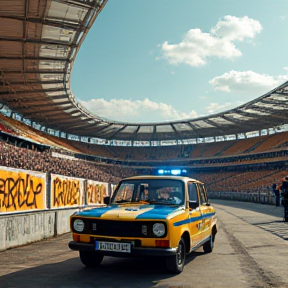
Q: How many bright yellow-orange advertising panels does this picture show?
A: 3